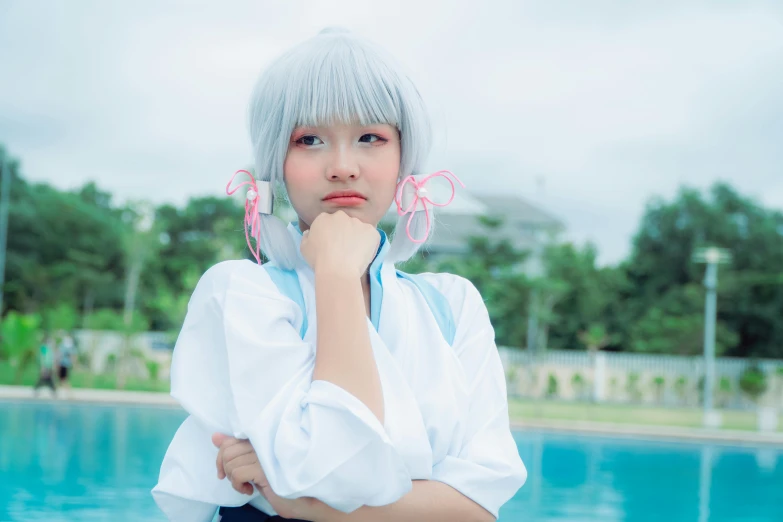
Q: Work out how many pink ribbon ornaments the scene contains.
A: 2